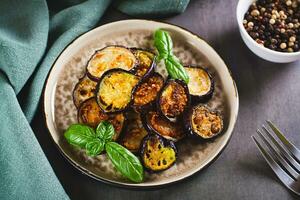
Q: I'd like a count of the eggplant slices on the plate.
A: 13